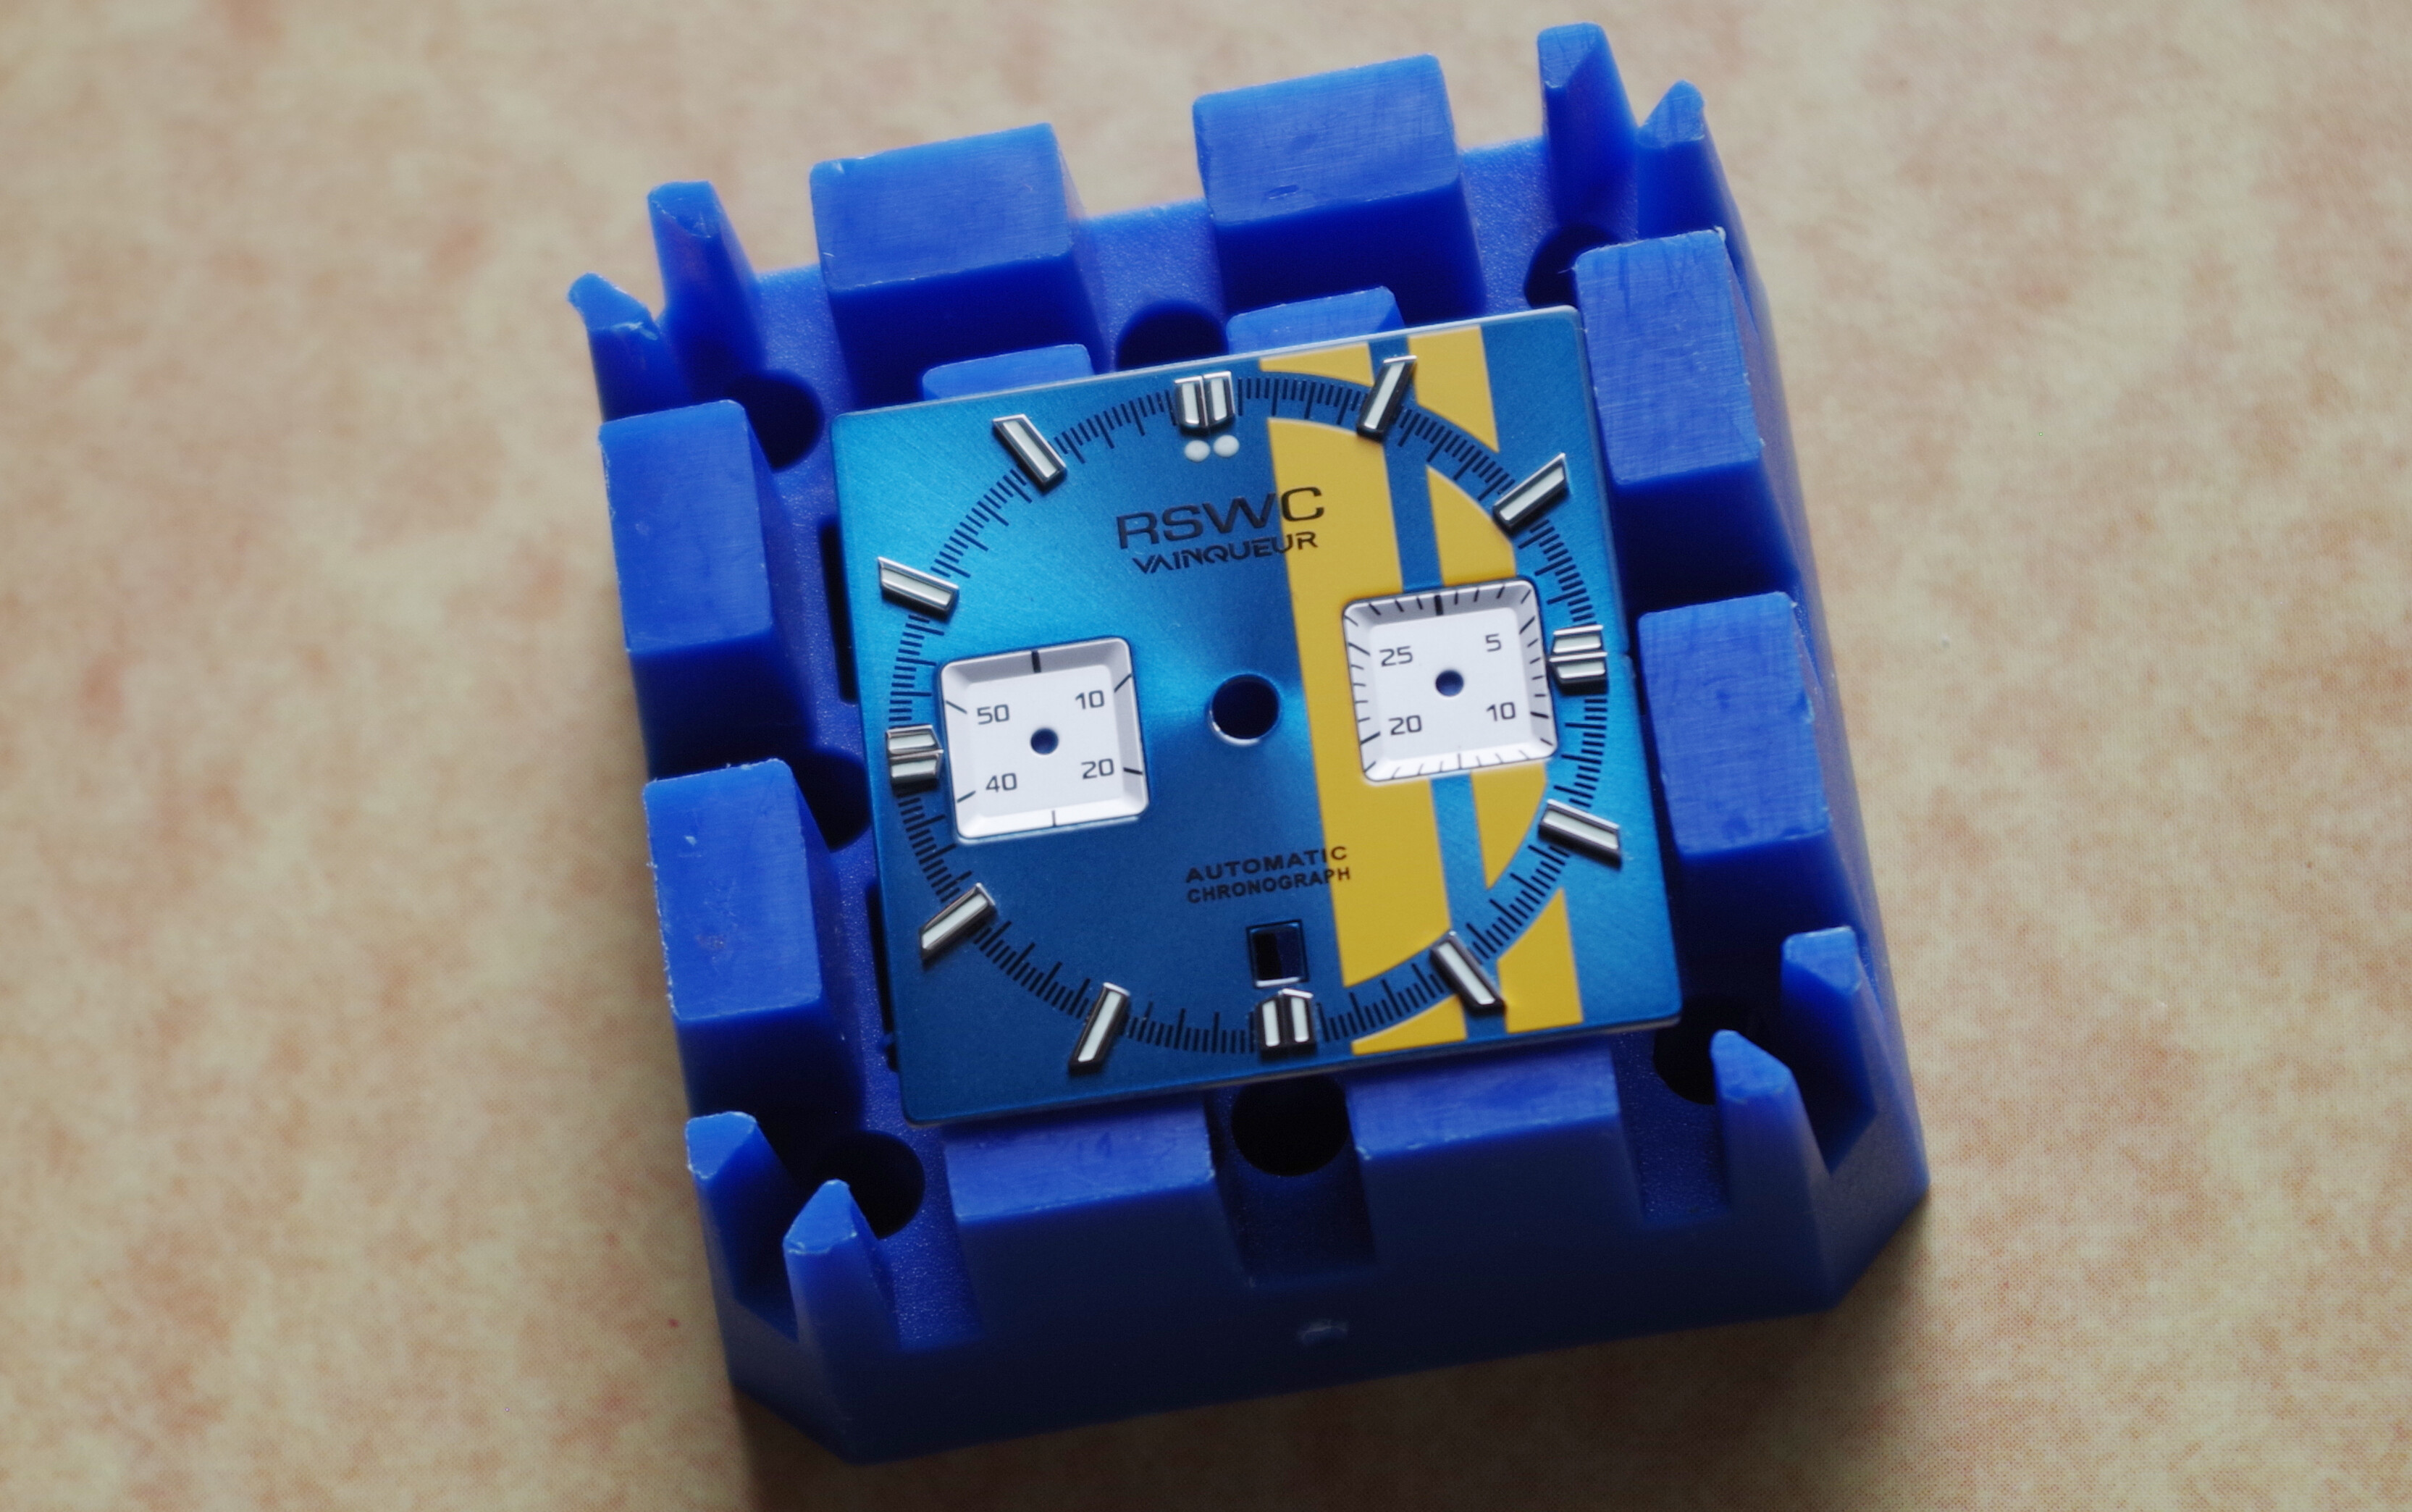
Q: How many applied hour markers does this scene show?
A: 12